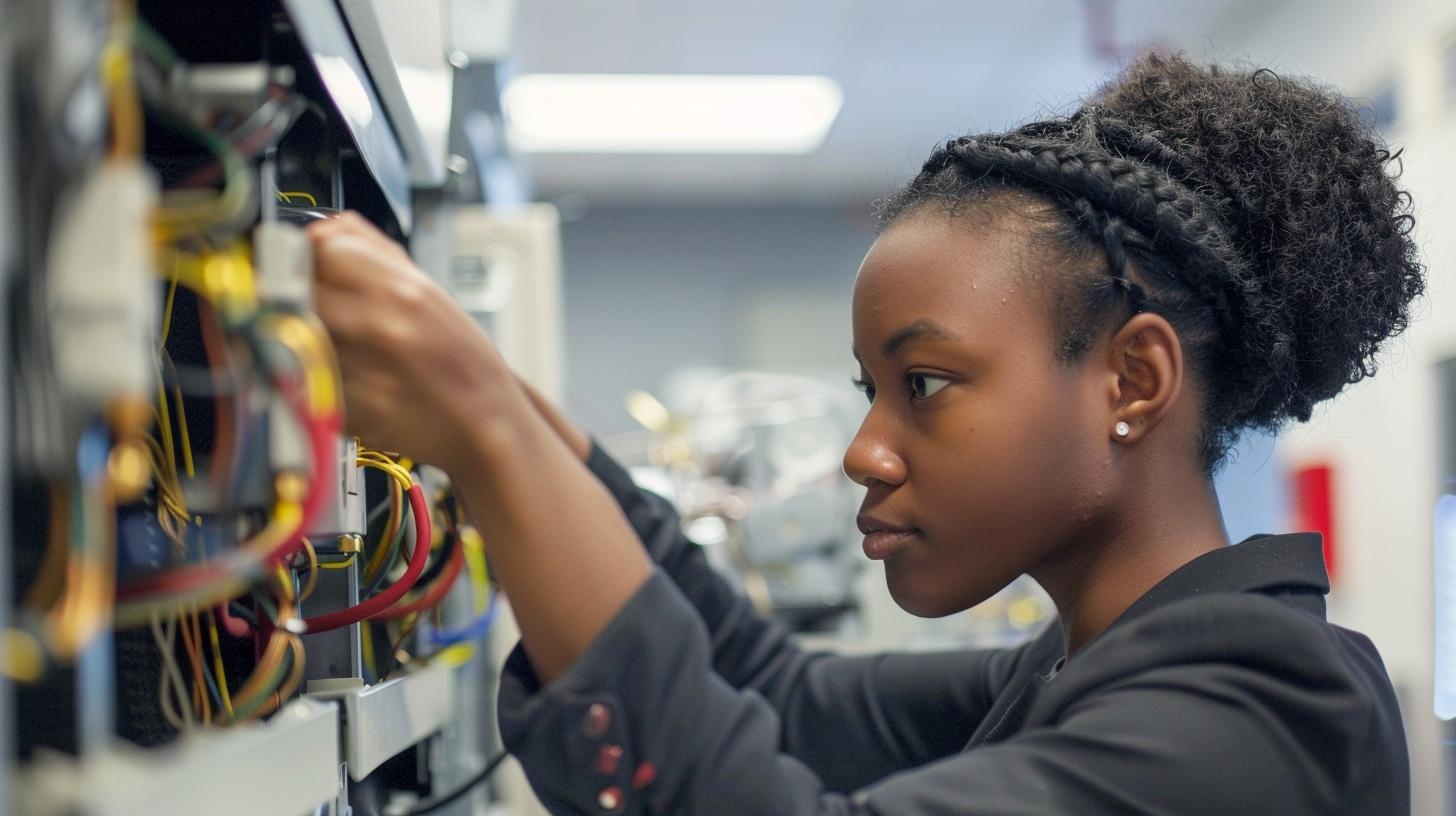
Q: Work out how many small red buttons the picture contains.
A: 4